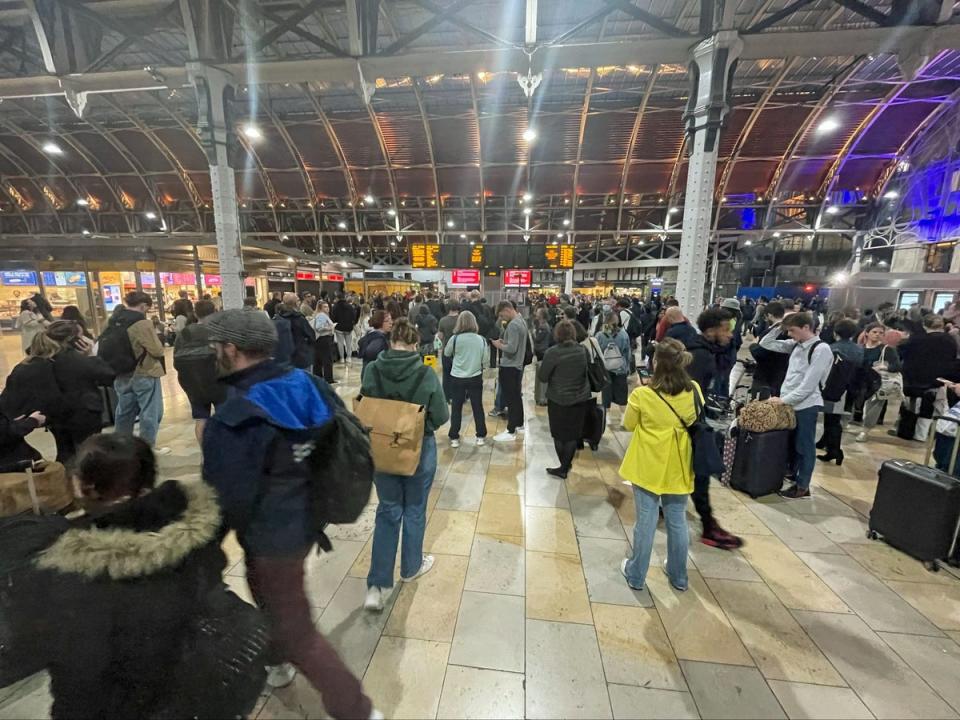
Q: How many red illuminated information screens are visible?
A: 2